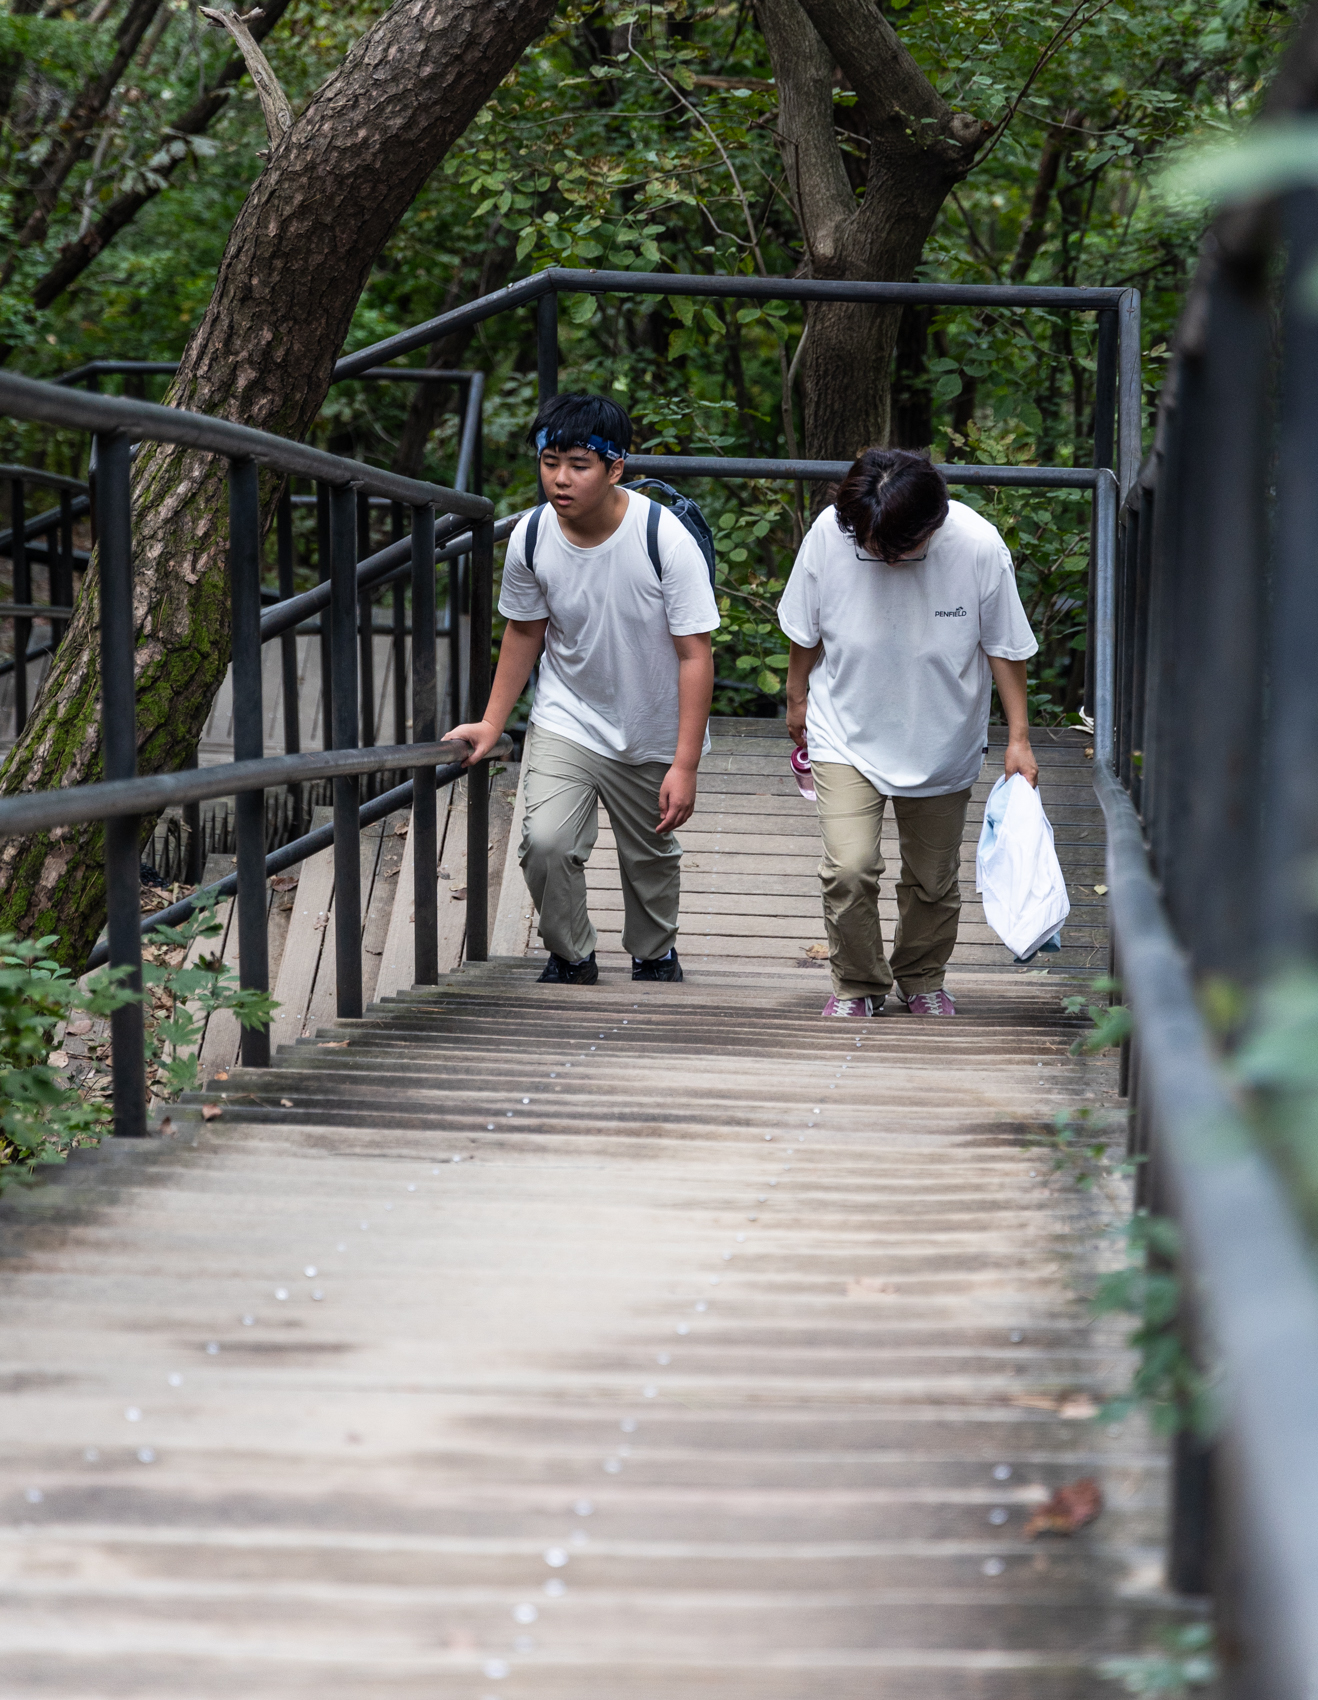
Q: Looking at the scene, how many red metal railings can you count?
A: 0